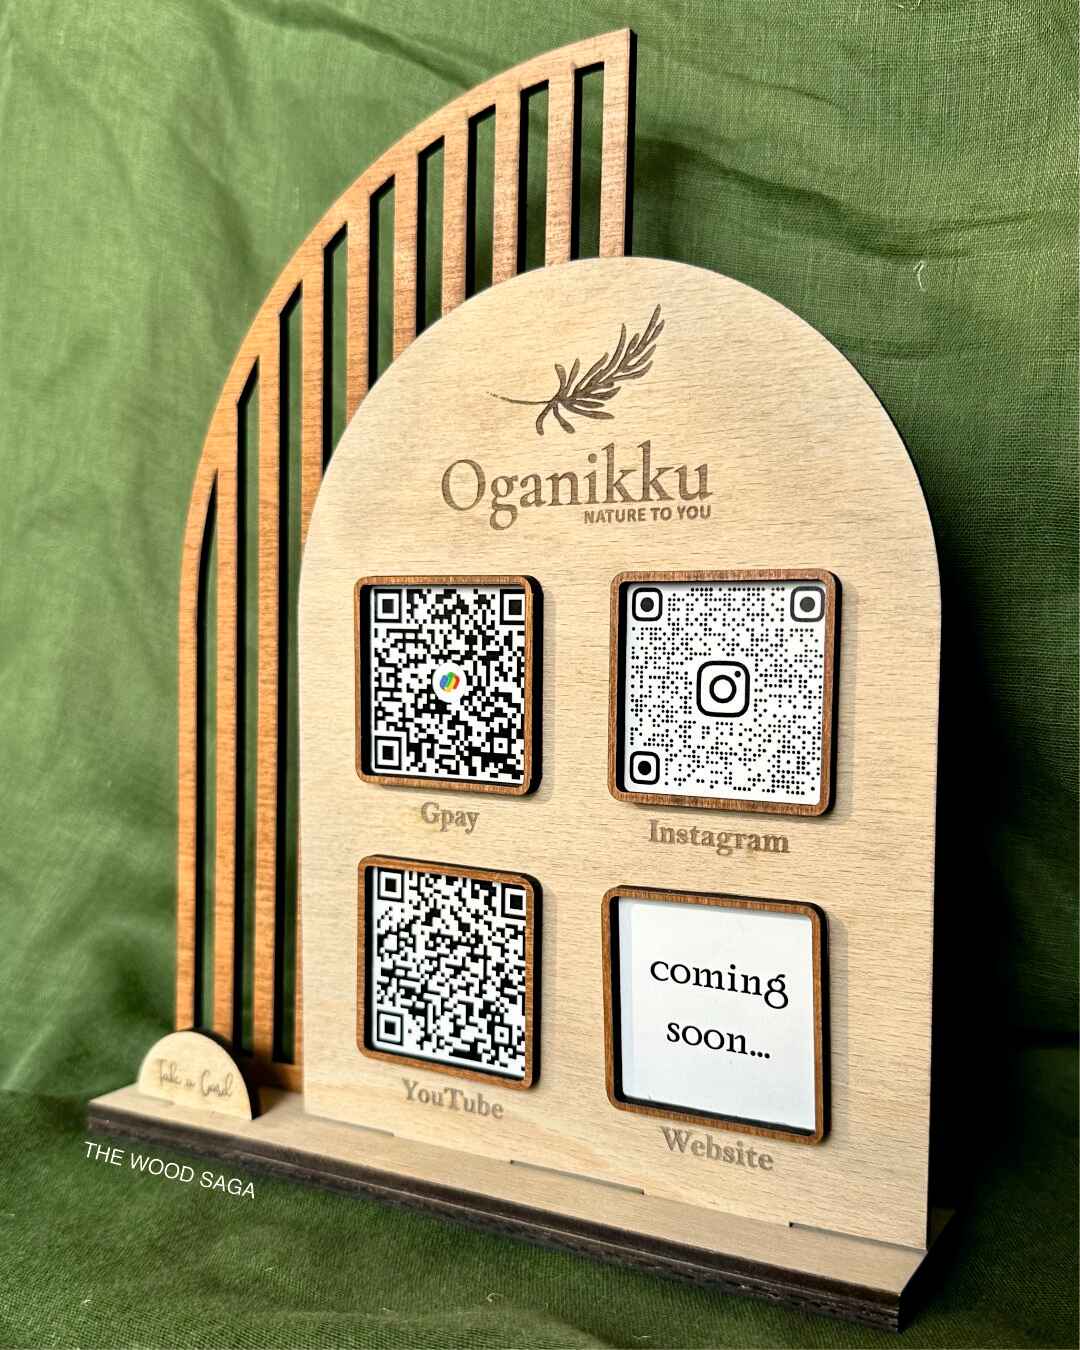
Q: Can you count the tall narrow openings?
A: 9